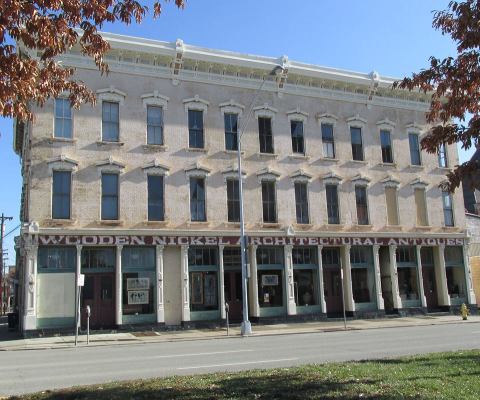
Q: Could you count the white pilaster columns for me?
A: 15